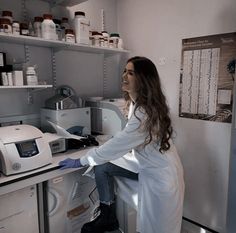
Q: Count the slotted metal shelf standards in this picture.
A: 3